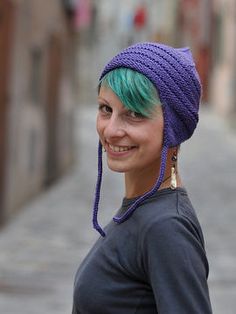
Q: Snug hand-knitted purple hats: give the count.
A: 1